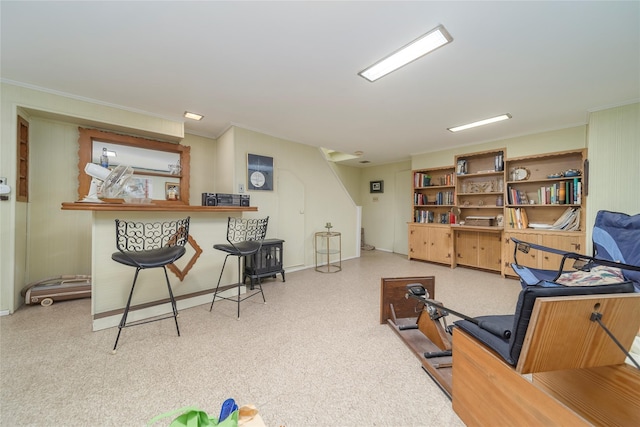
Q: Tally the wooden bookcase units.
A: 3